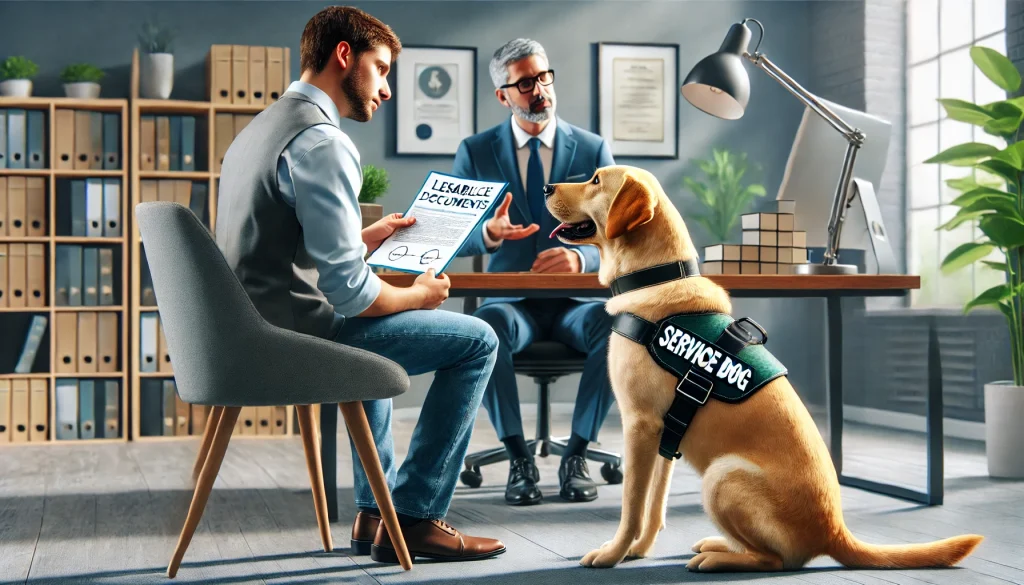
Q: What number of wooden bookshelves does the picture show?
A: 2